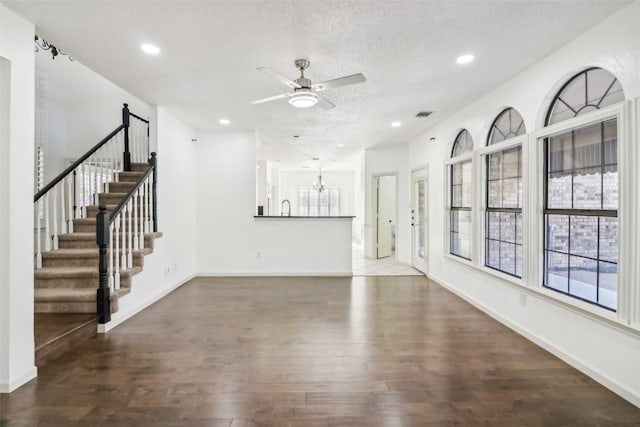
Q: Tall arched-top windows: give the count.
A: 3